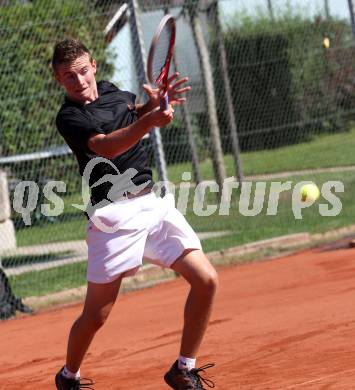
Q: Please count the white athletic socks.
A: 2